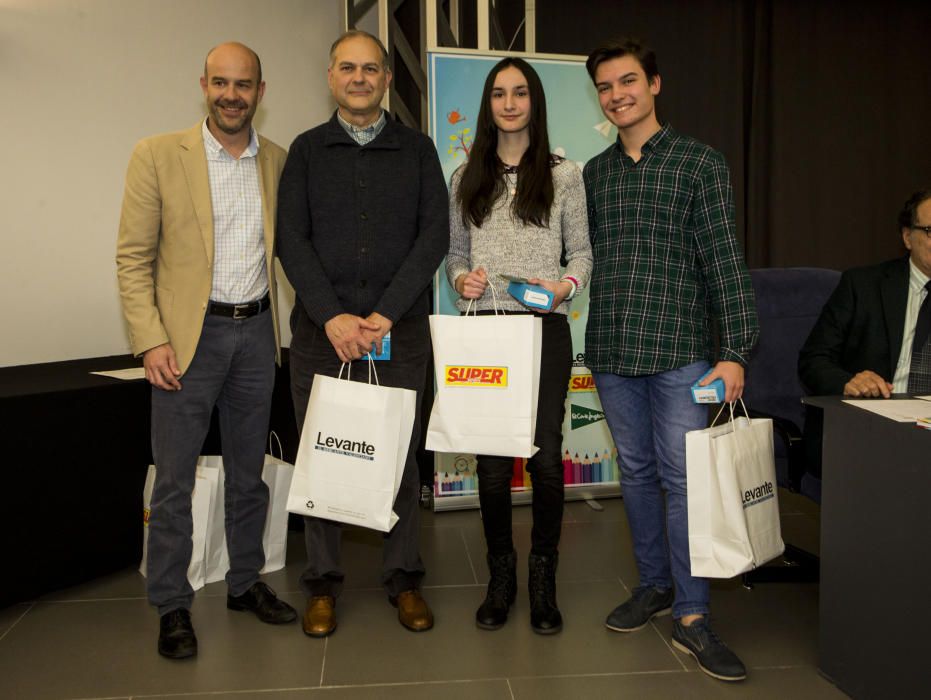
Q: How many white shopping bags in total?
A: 6